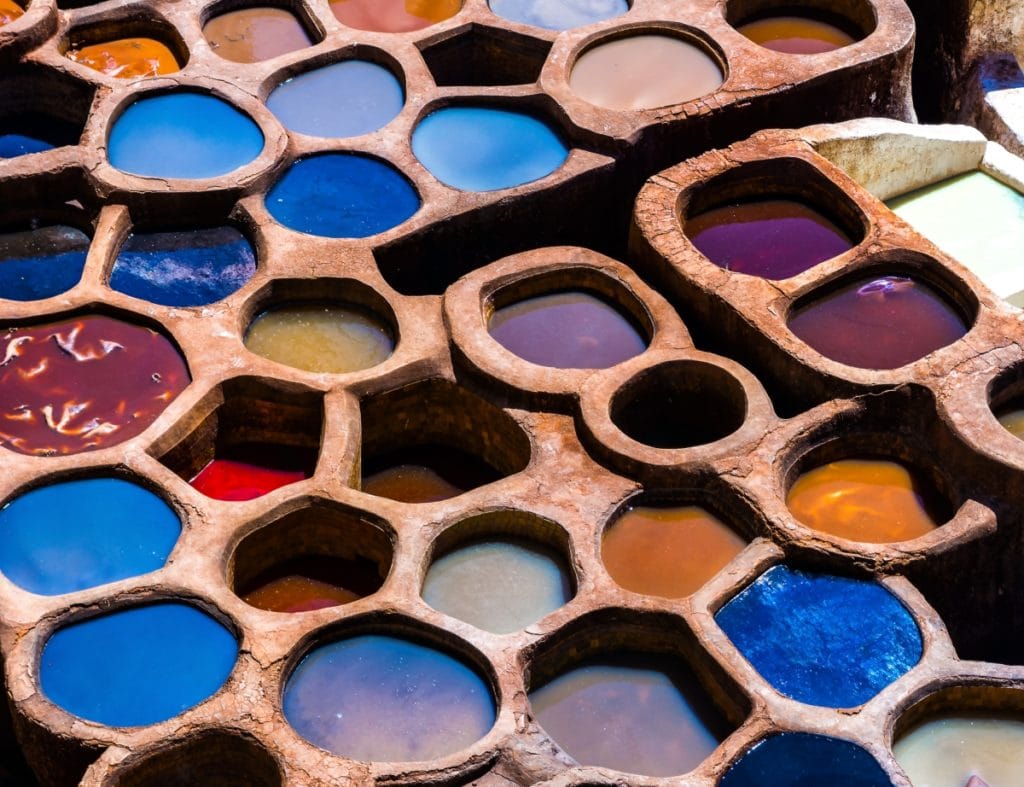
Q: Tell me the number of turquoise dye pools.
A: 4